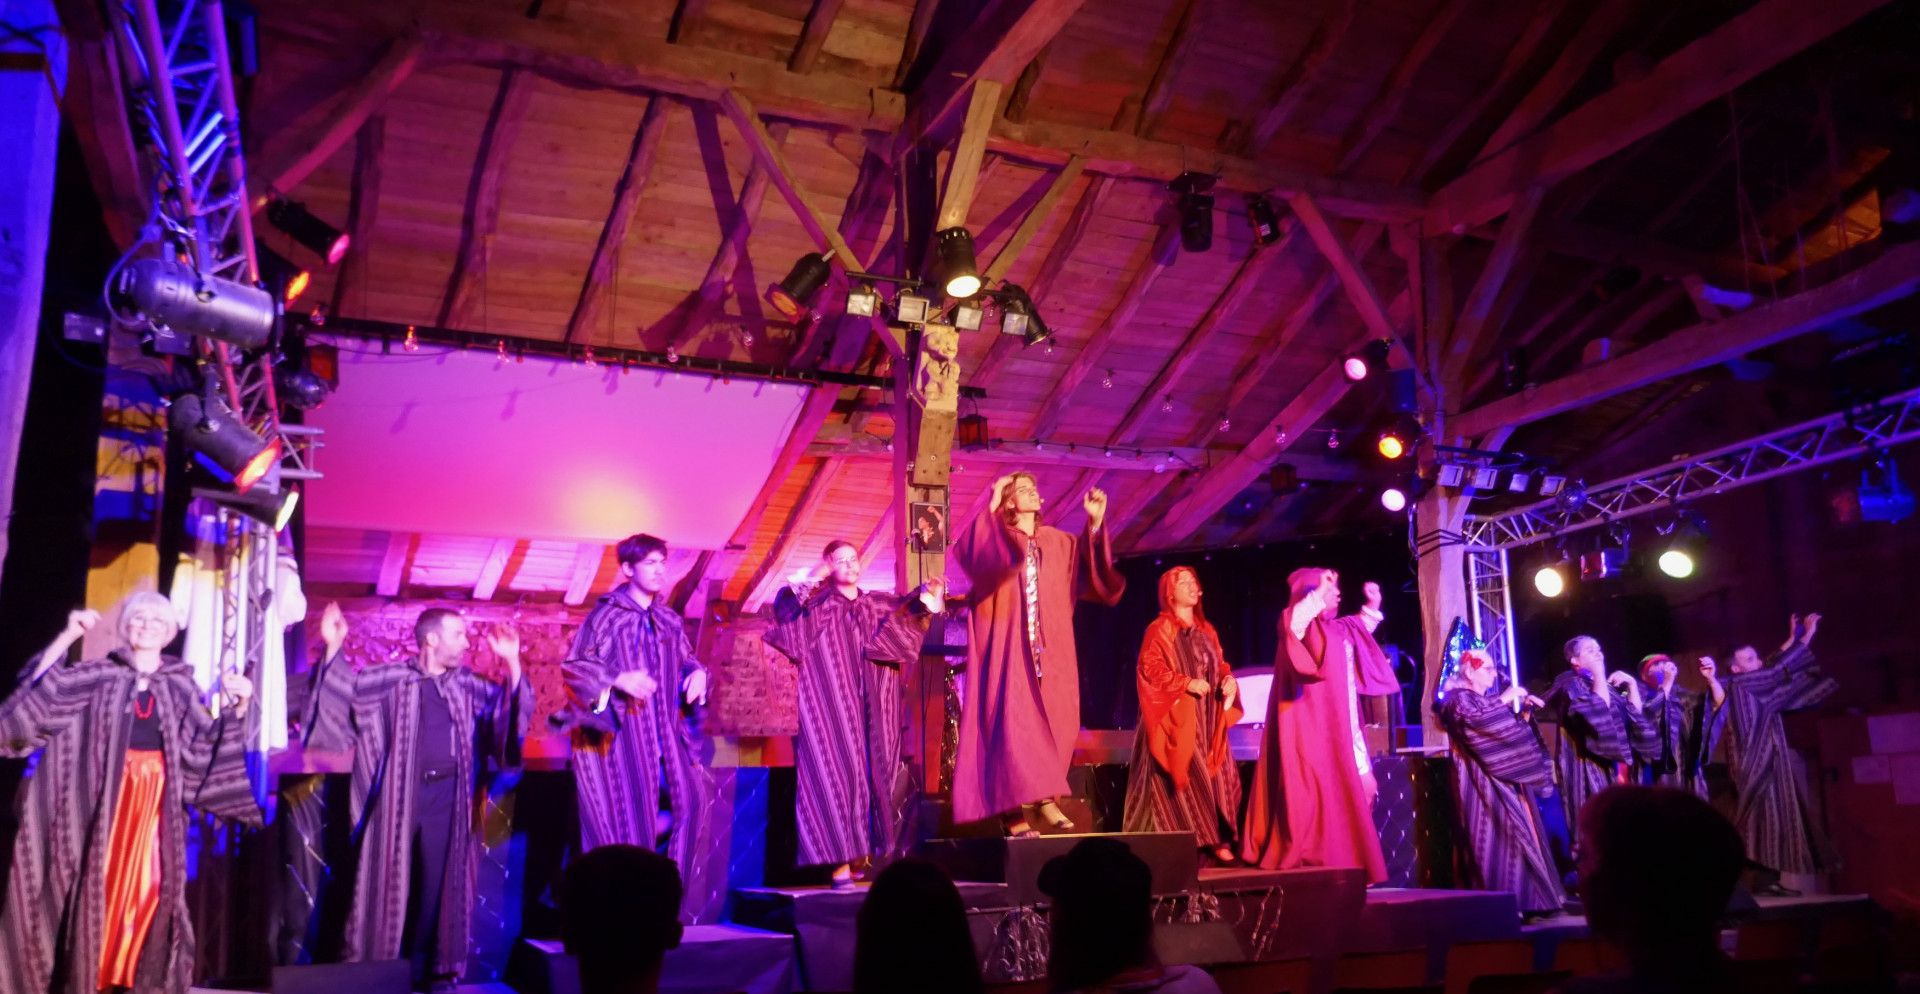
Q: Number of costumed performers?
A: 11